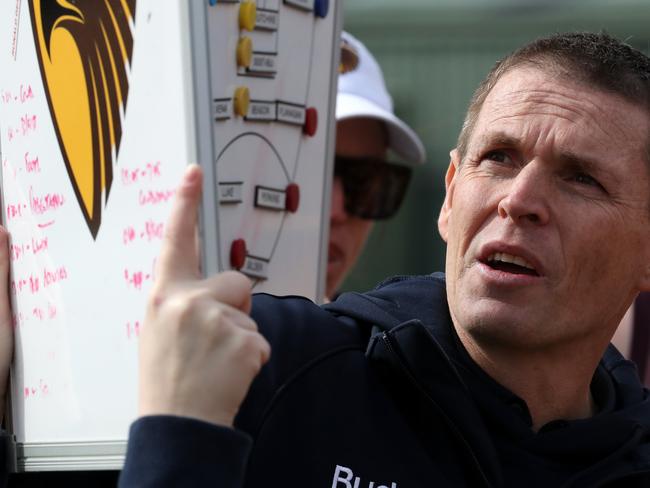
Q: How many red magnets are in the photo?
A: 3